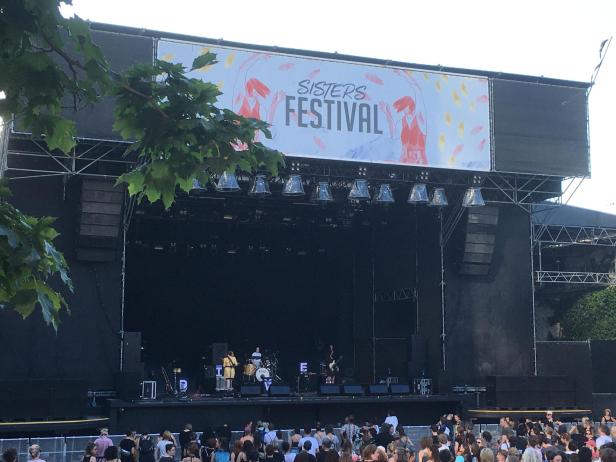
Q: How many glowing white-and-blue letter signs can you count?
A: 4